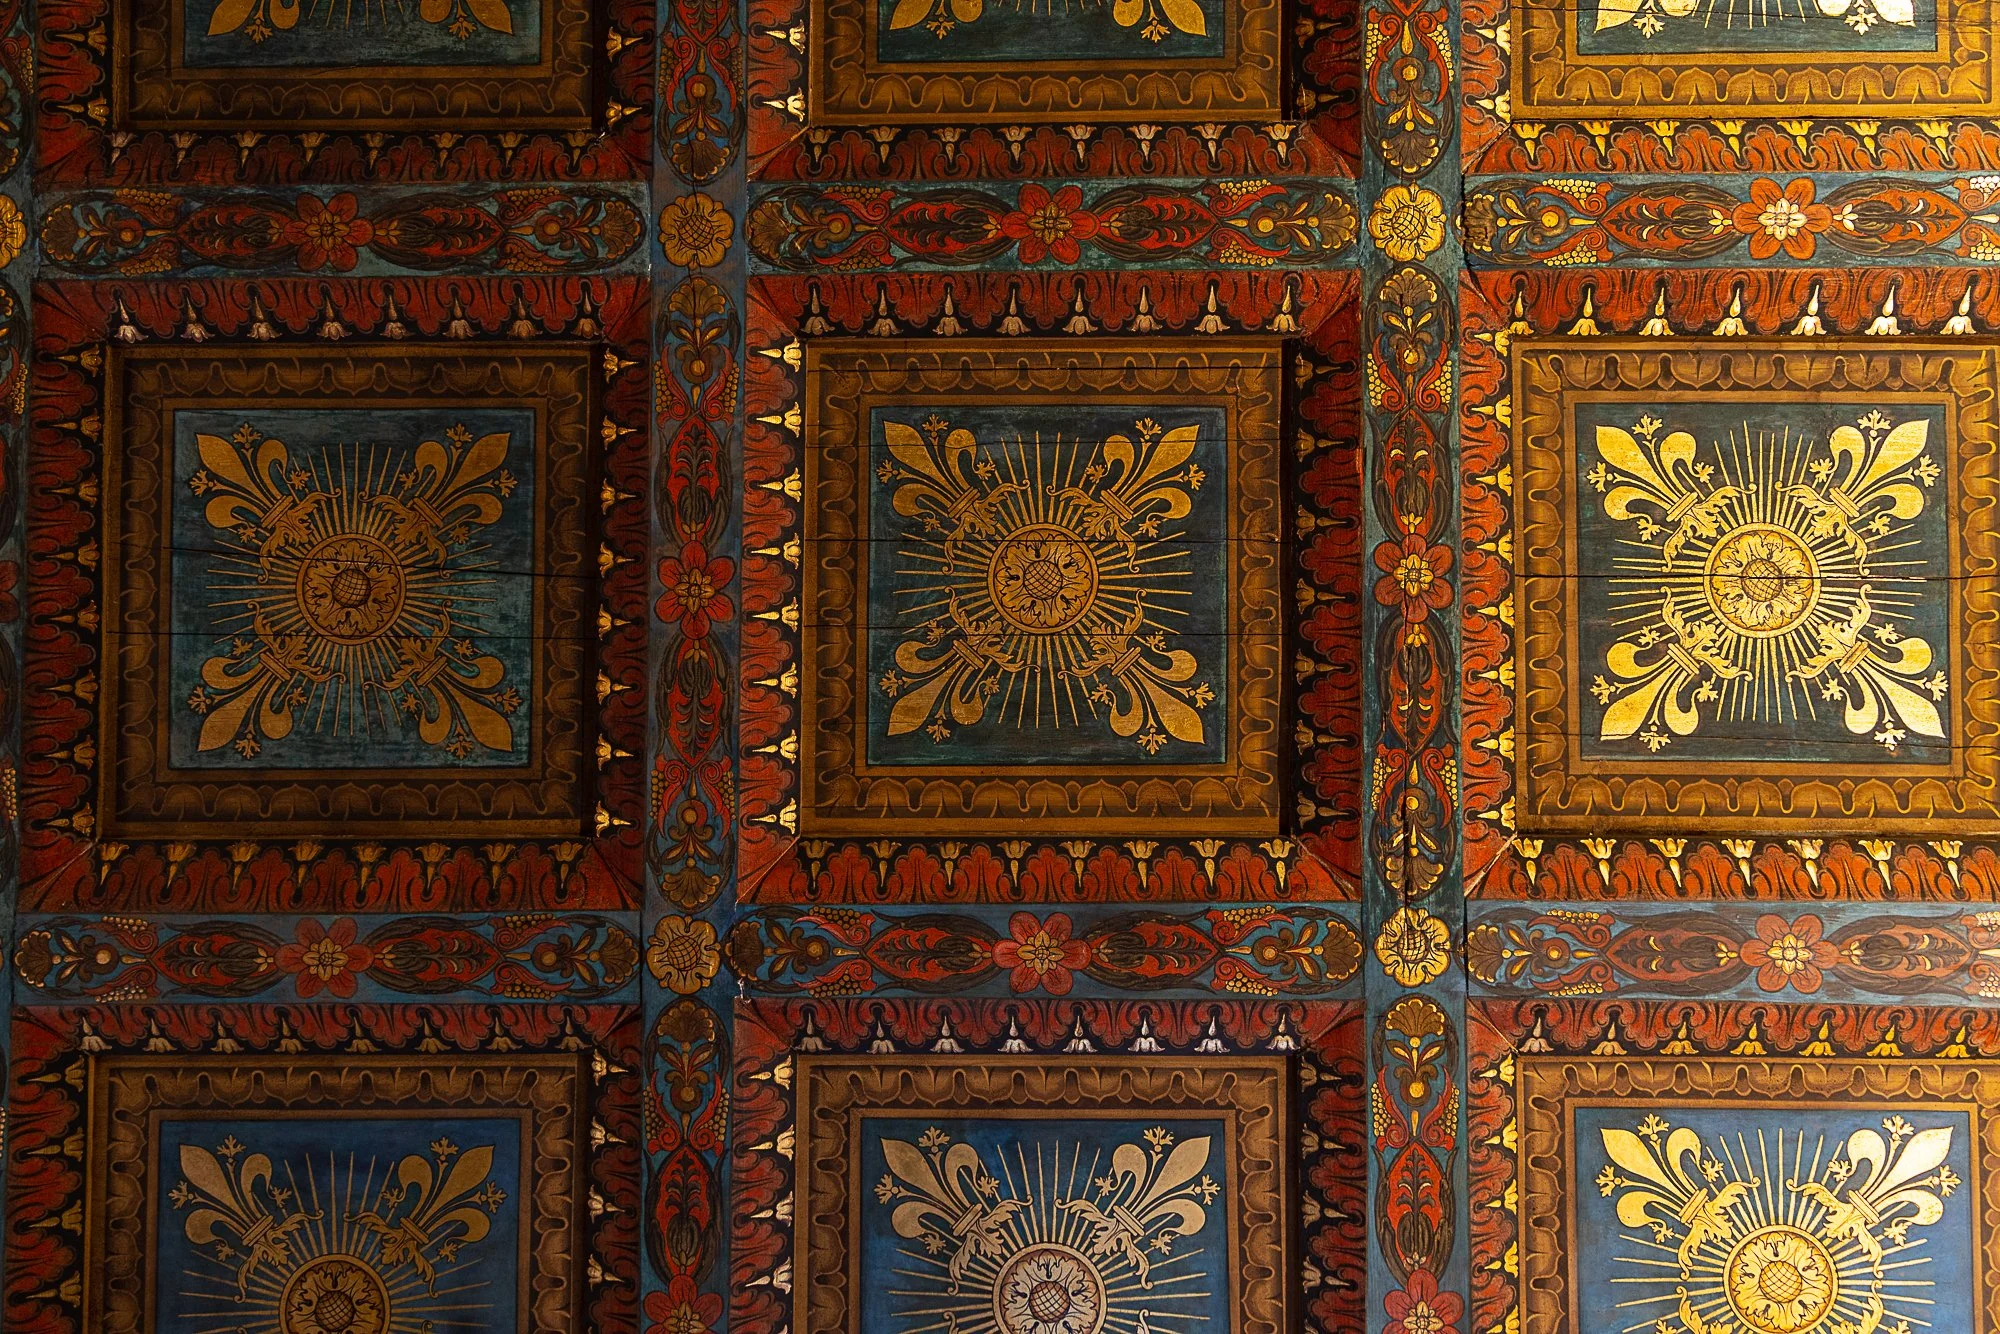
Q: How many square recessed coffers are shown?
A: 9